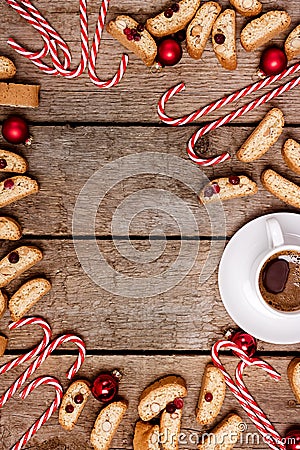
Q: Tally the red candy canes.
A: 11